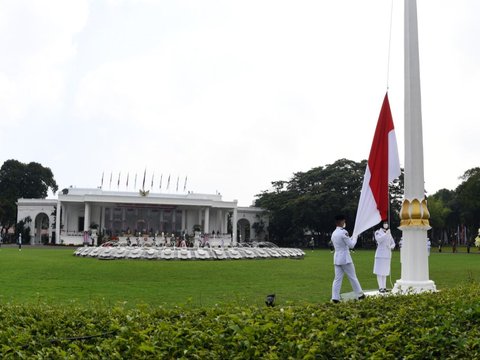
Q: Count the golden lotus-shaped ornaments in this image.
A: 1